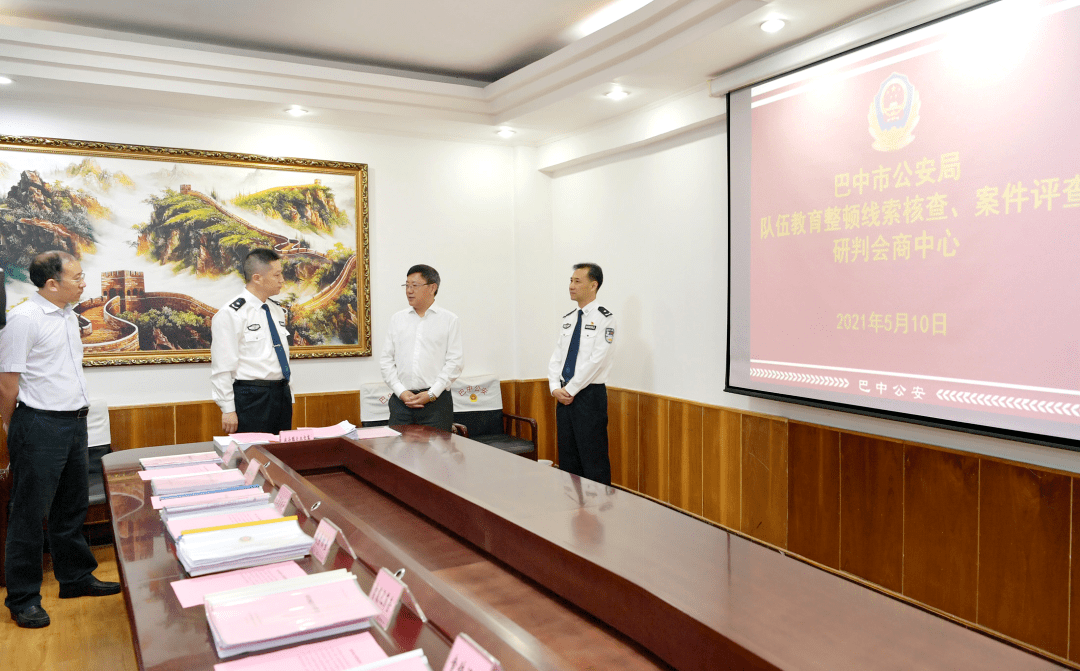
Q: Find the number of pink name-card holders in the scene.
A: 7